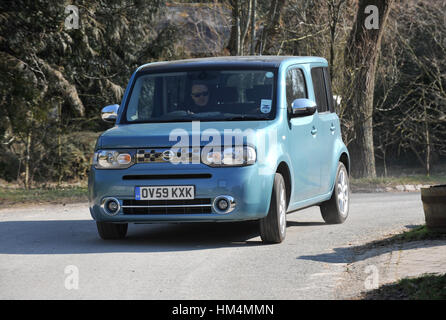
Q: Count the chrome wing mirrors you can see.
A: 2